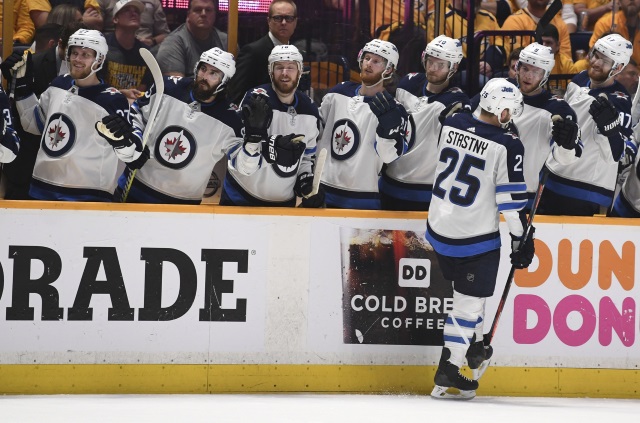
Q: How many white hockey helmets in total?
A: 8